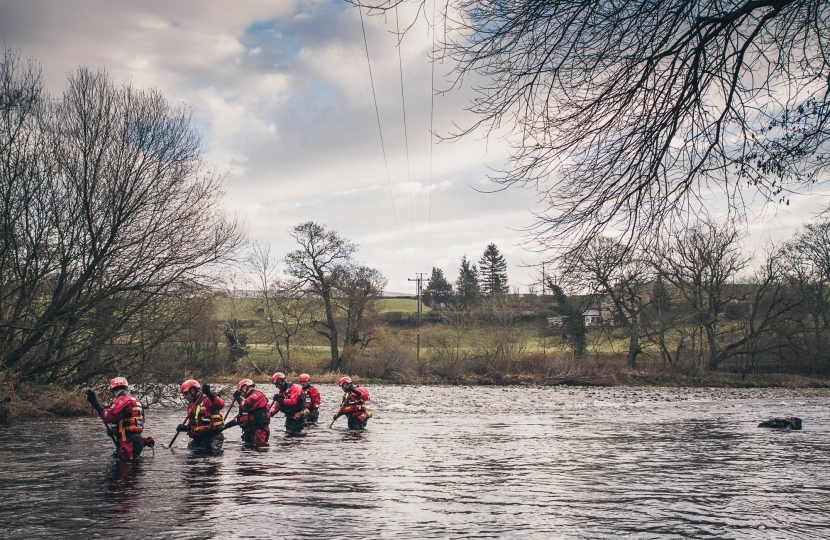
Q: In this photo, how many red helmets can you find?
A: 6